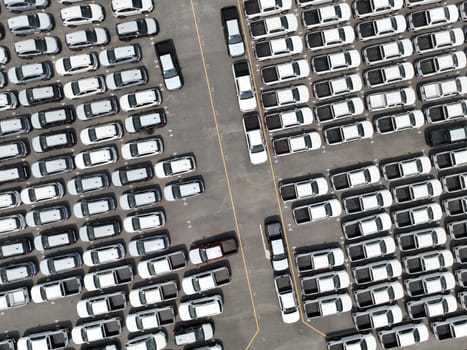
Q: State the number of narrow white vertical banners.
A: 0